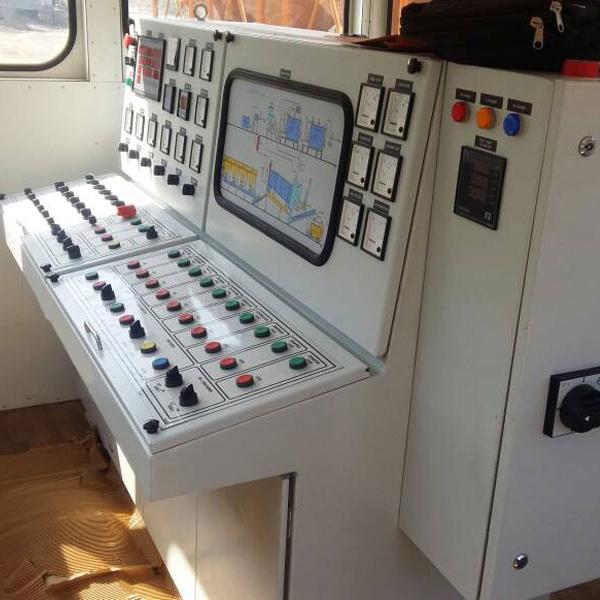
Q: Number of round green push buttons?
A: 14